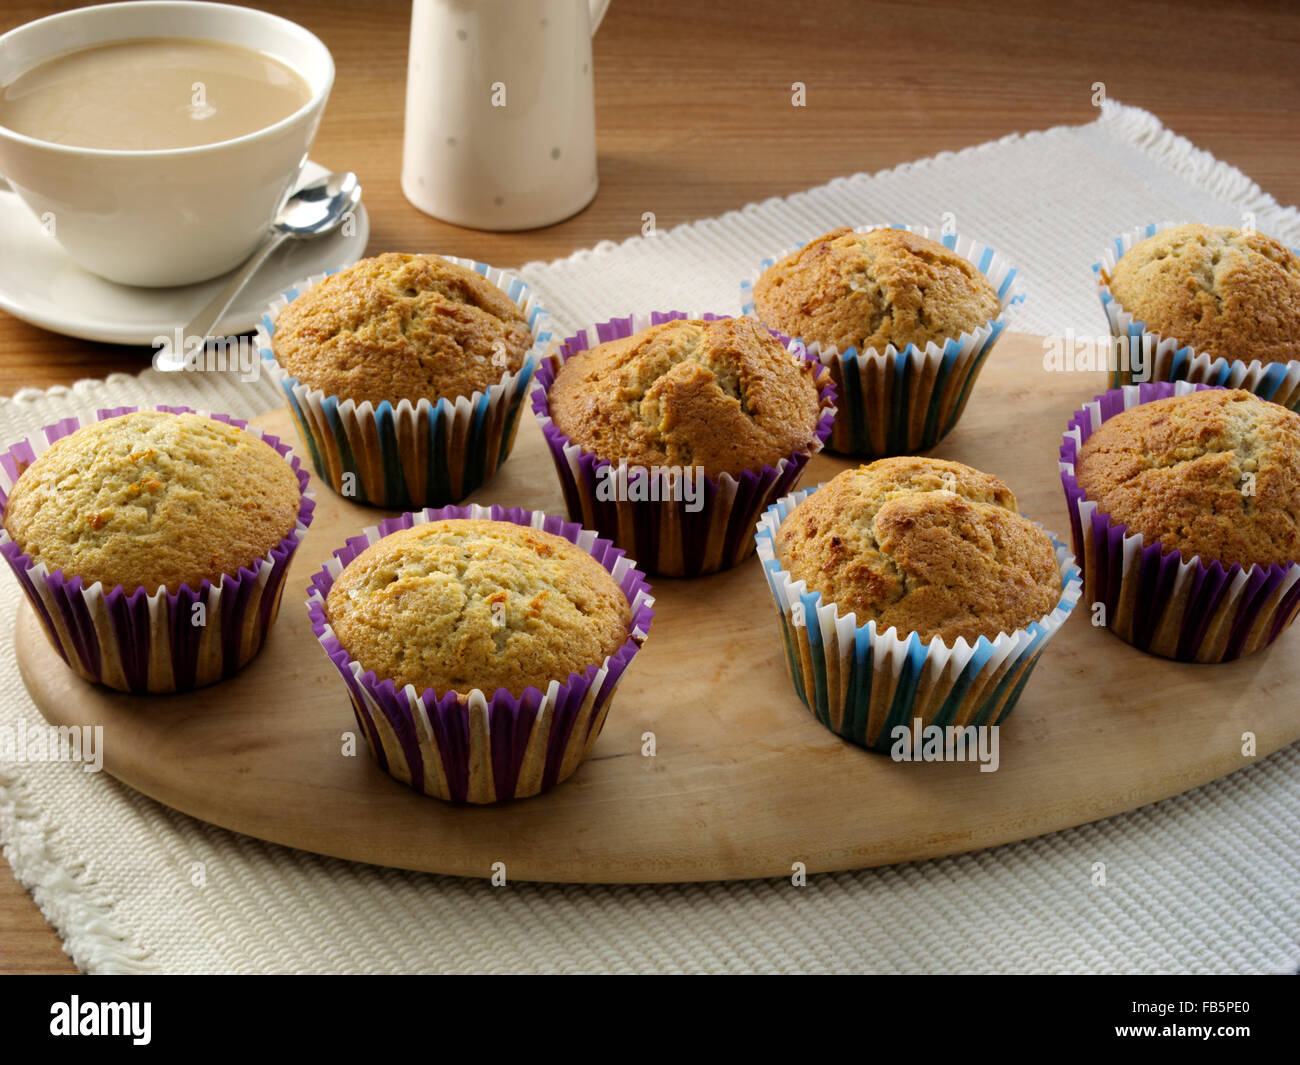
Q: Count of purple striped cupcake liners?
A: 4